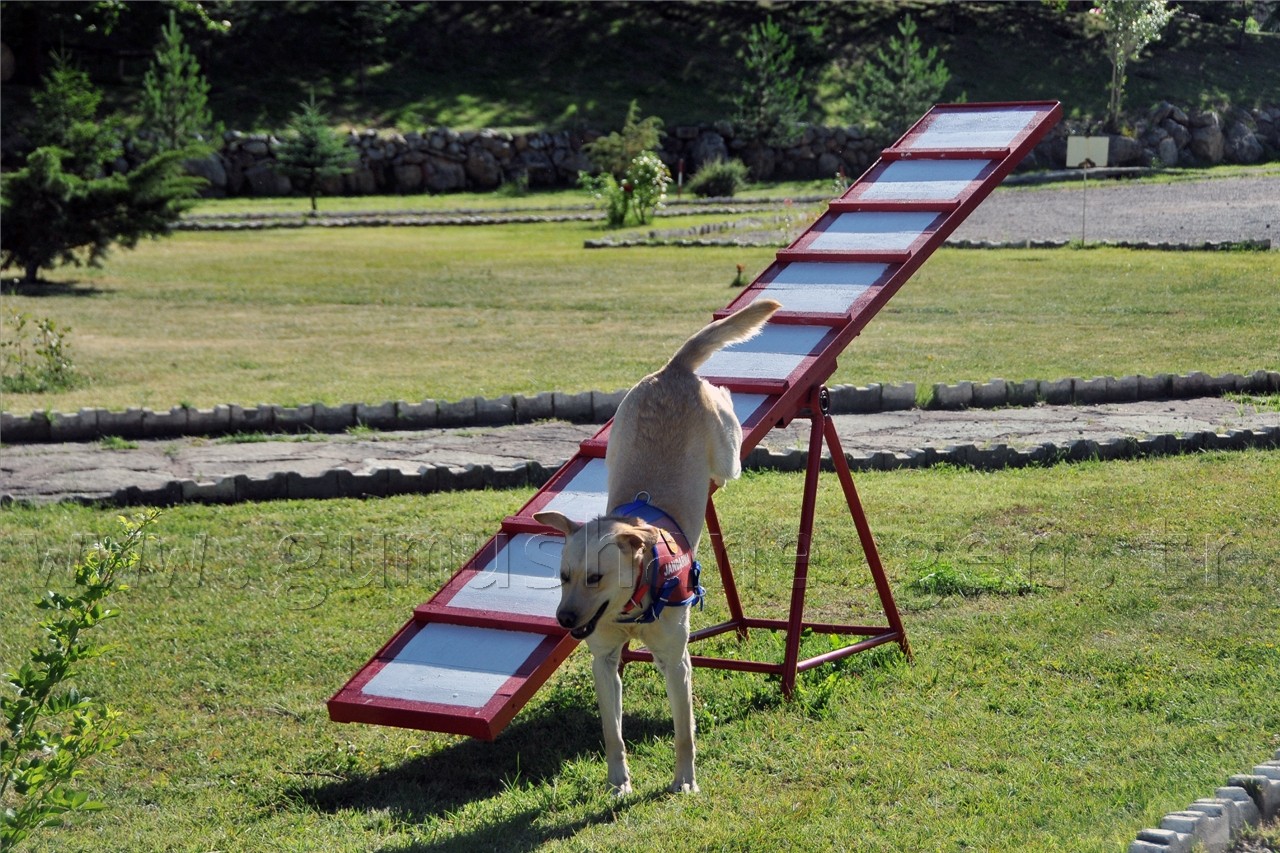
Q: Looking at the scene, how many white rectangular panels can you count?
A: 9